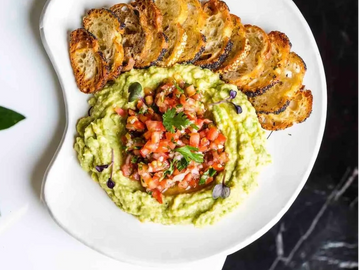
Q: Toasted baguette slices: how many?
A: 12